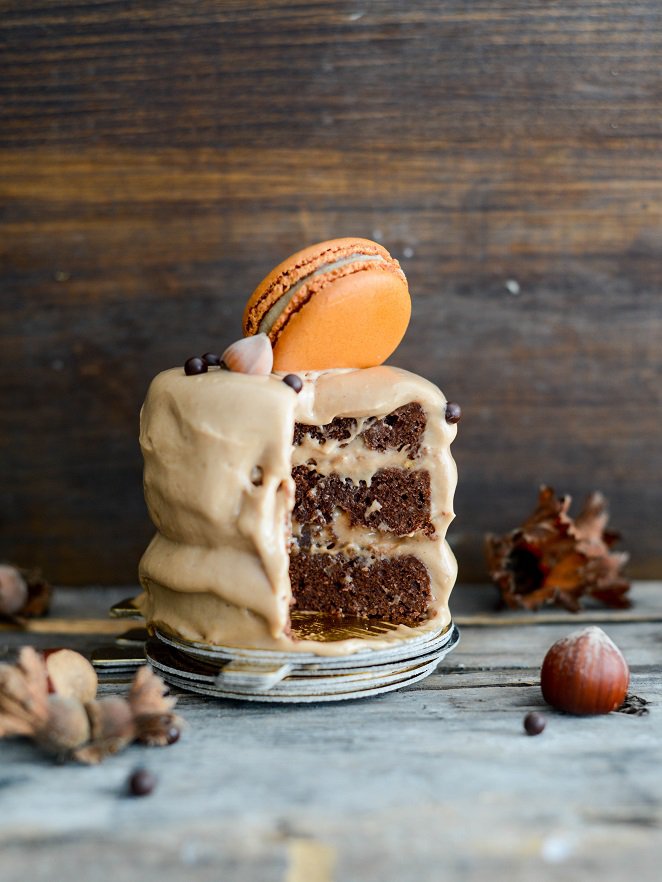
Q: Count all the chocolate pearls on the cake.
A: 4